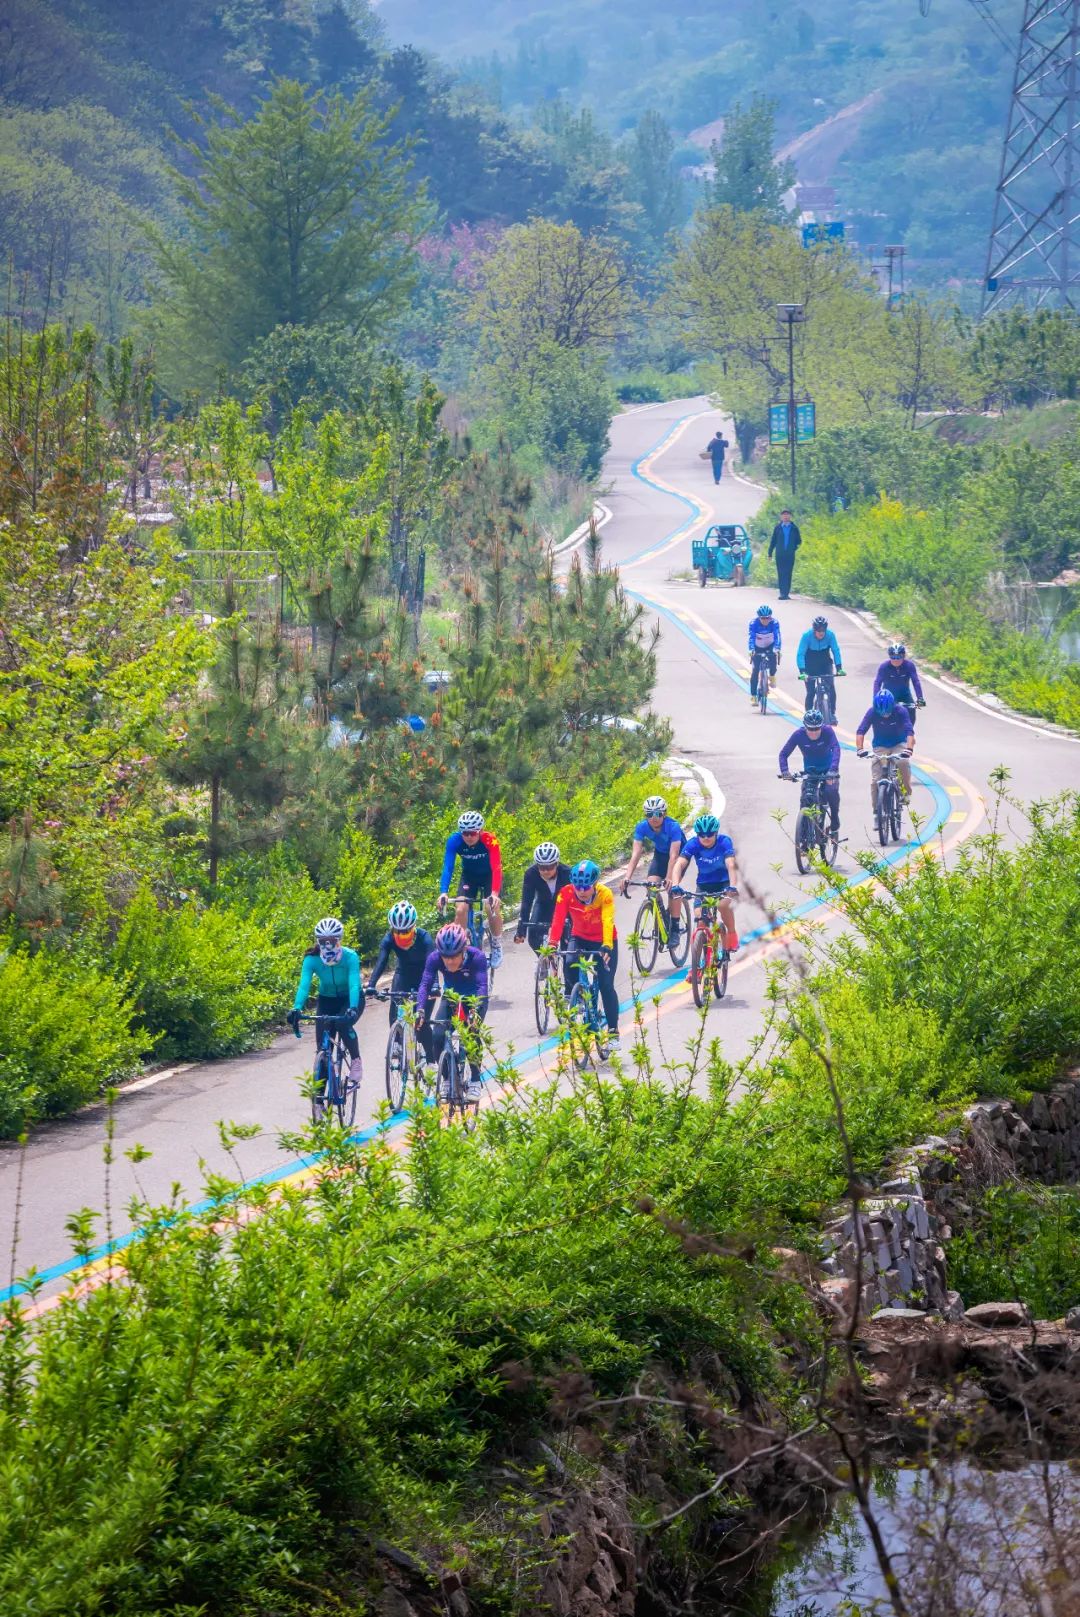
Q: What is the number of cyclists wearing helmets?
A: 13